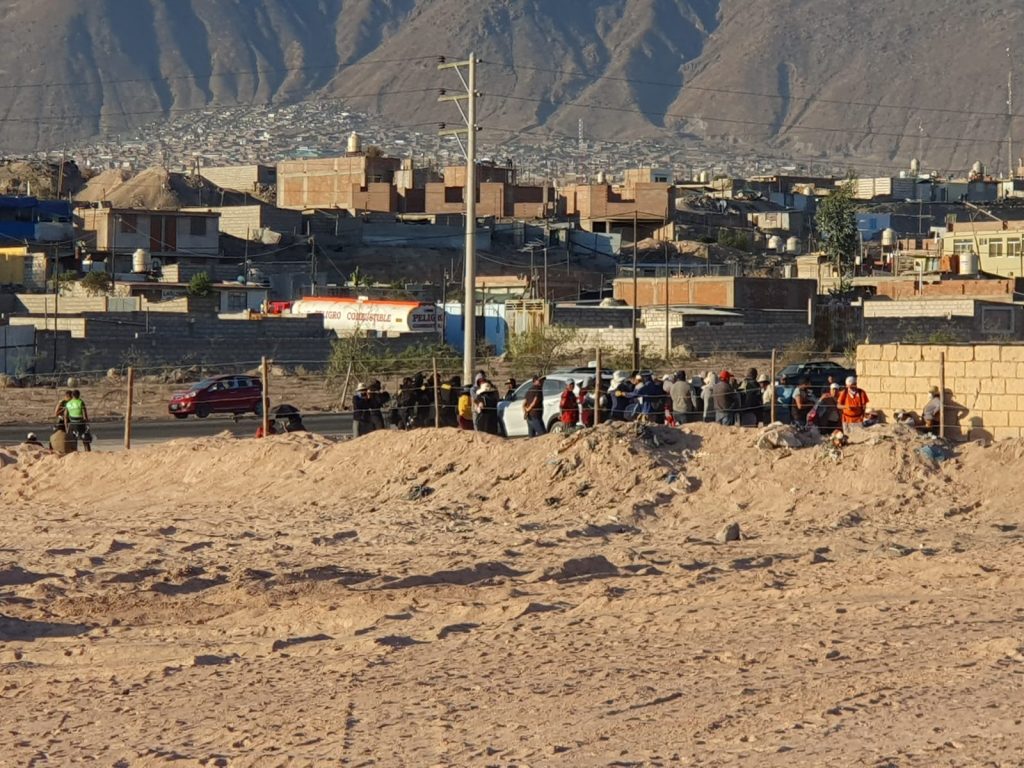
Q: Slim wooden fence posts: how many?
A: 6